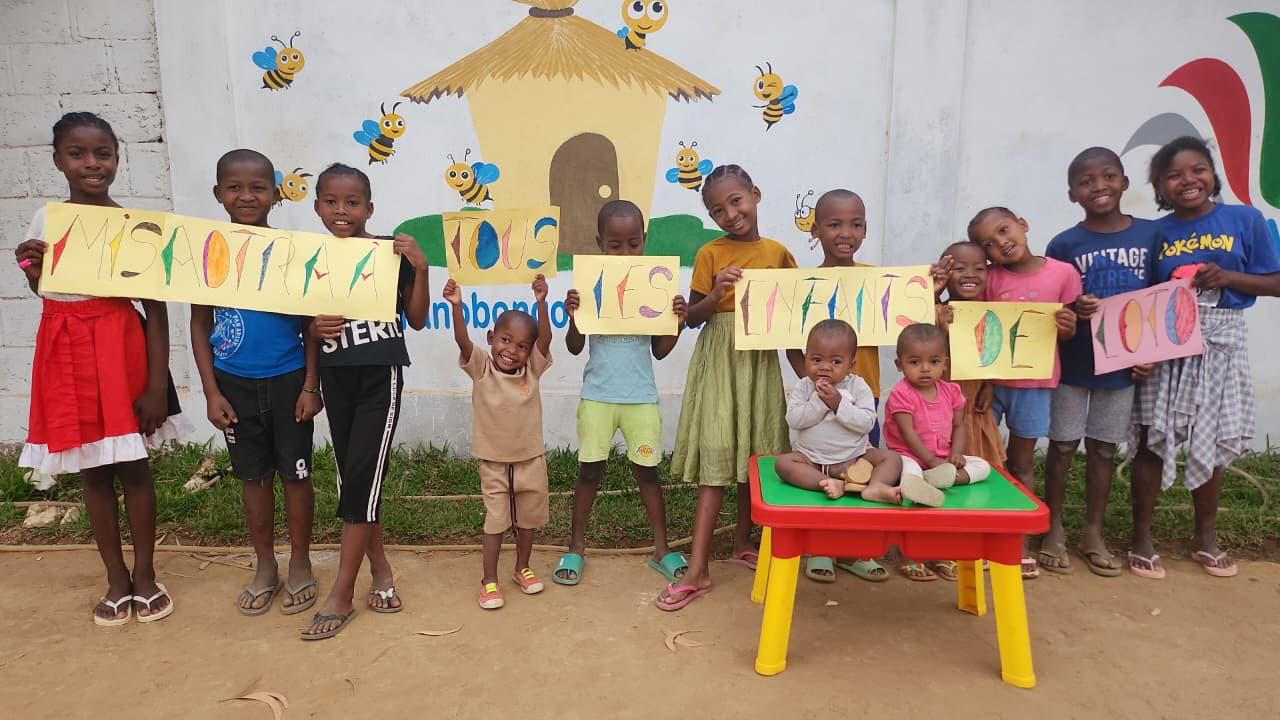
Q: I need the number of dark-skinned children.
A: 13